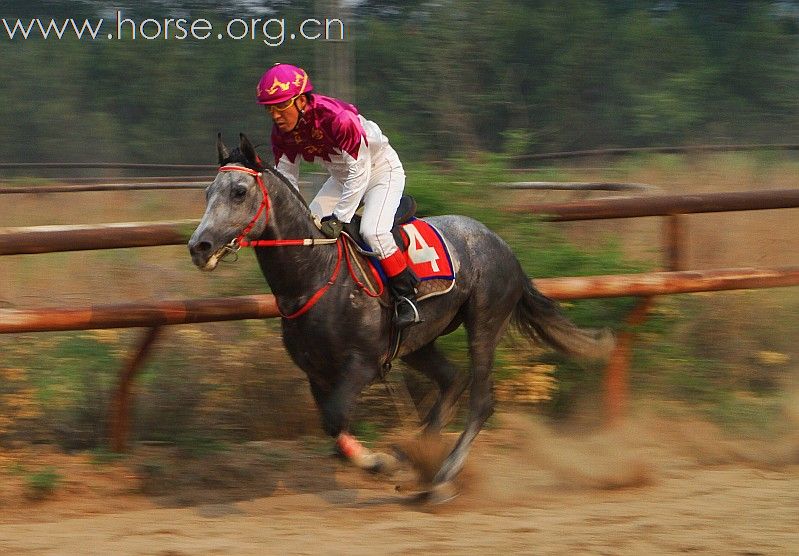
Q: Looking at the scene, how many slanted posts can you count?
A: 2